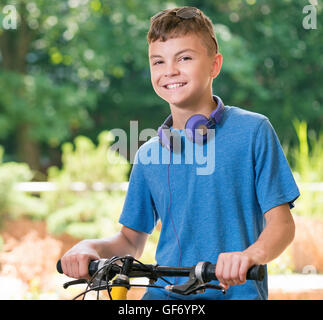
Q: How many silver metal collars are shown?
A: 2